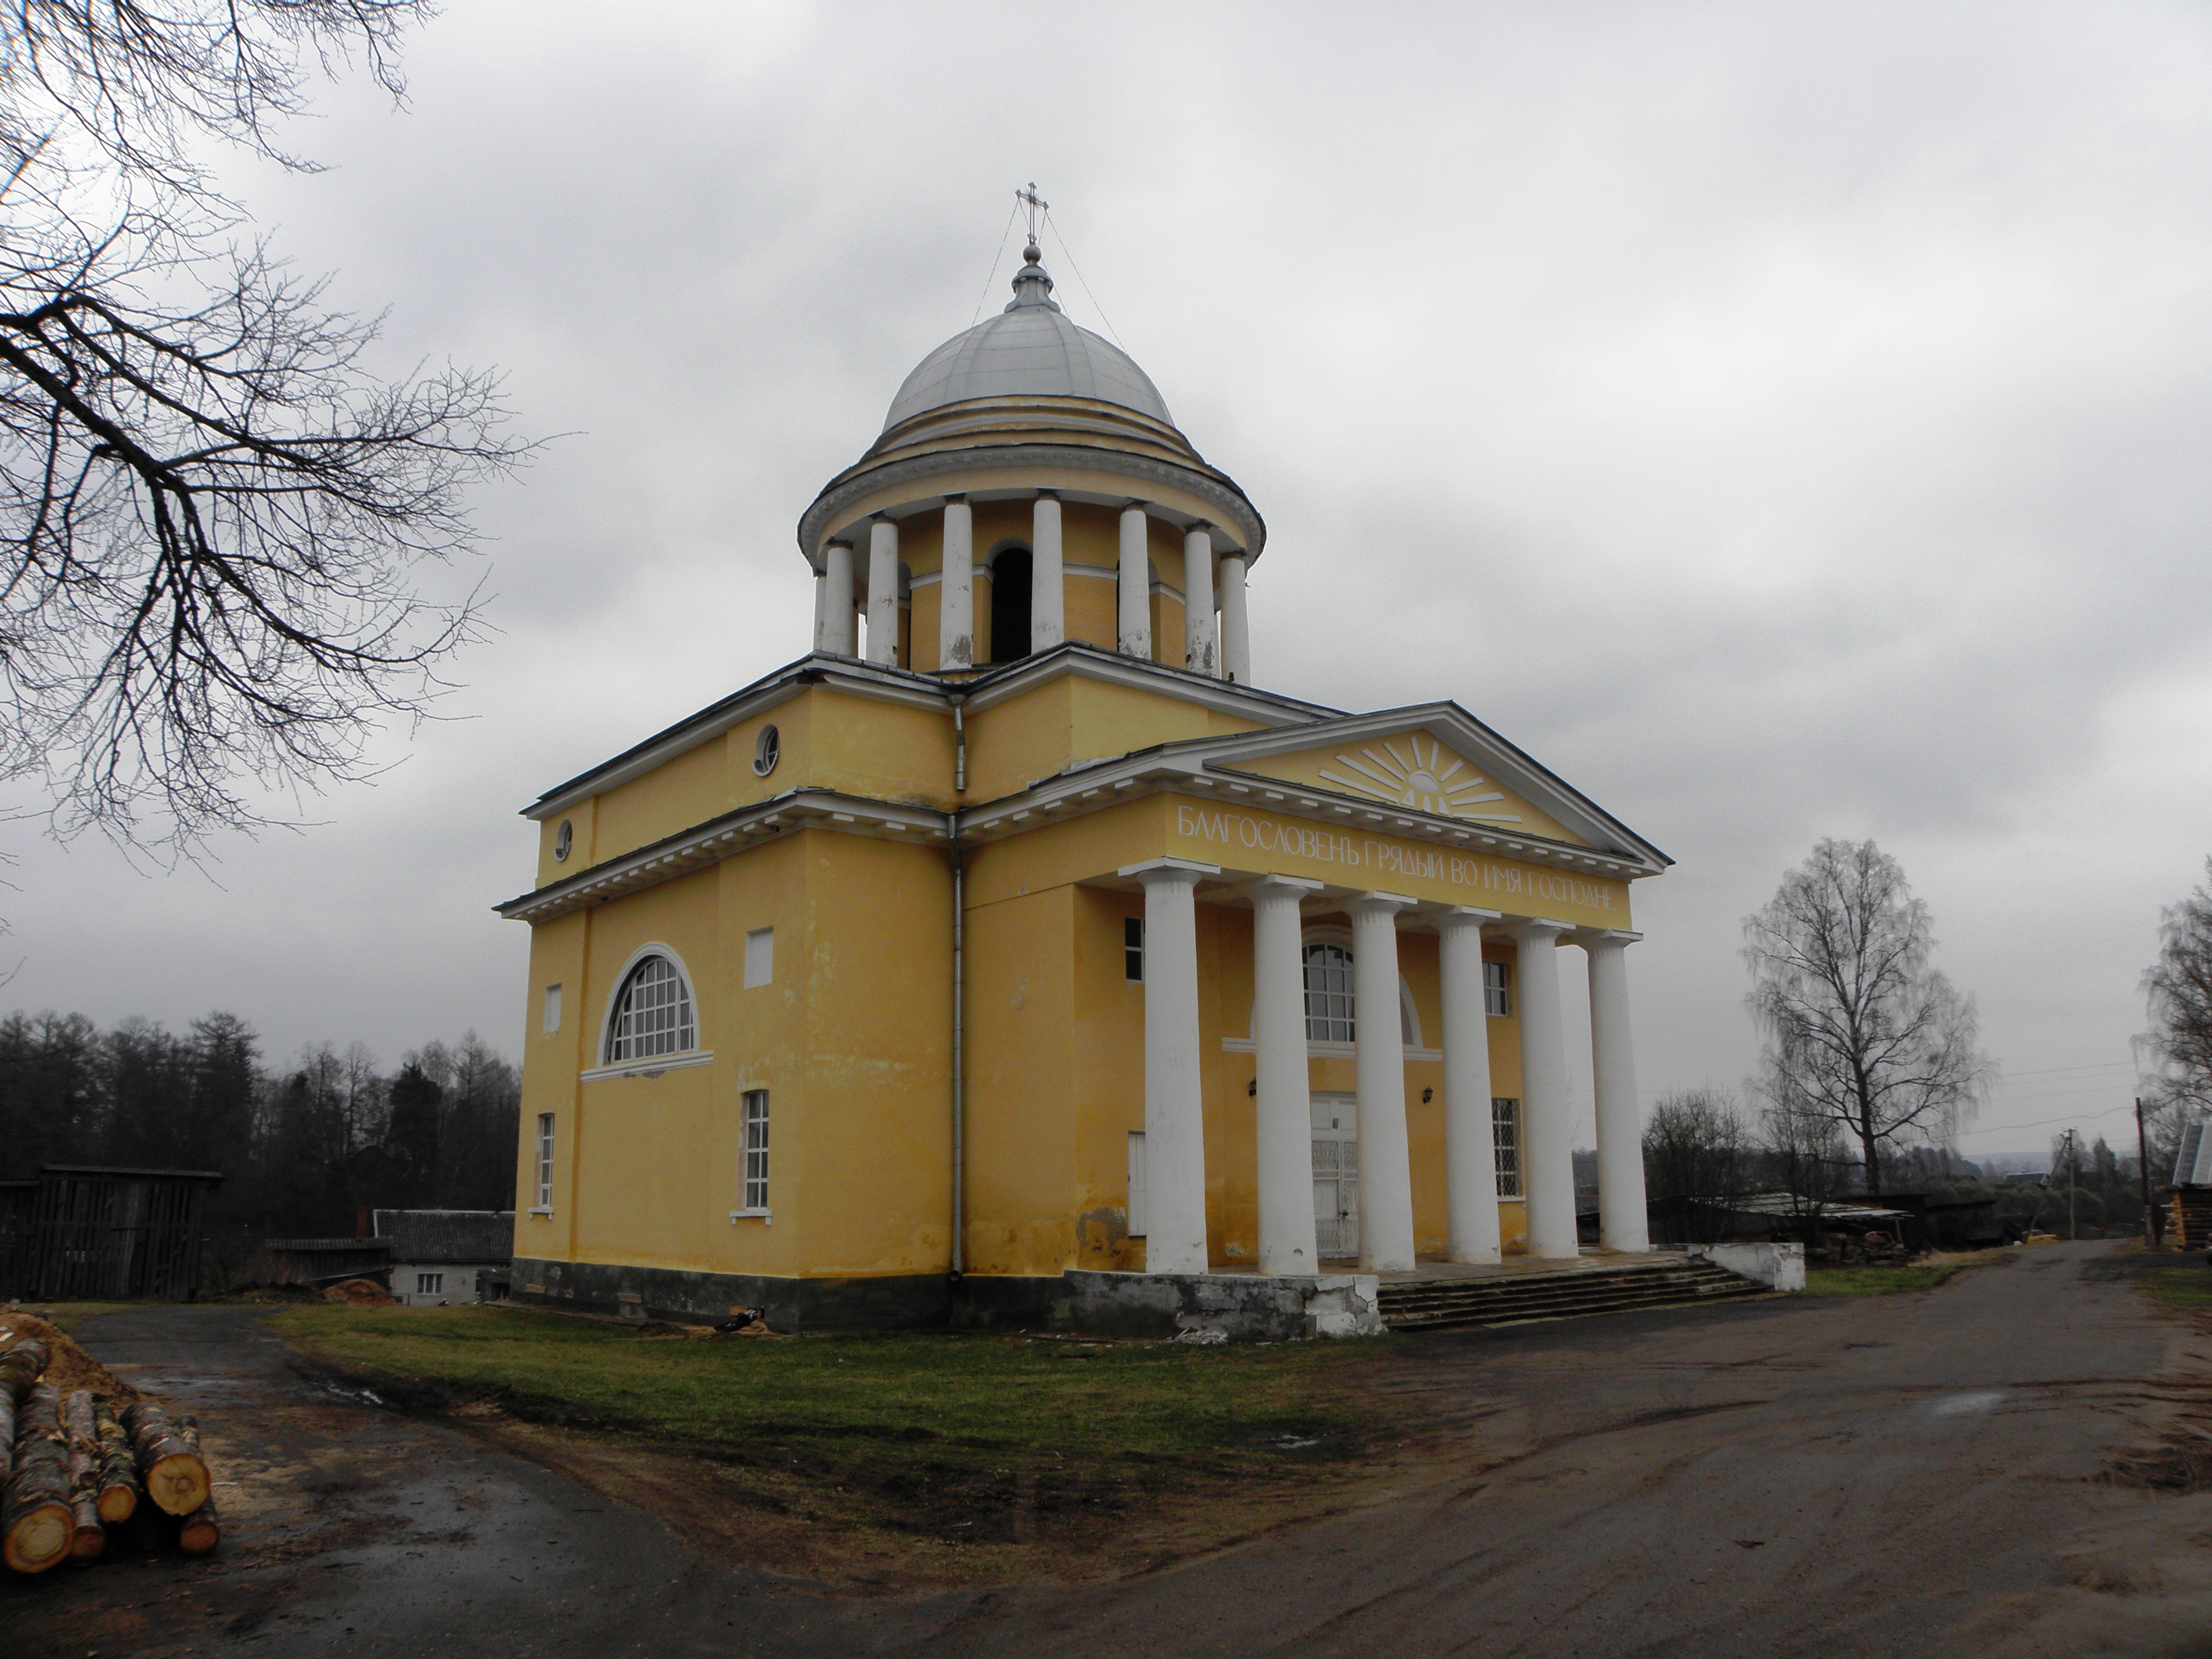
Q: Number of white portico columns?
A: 6